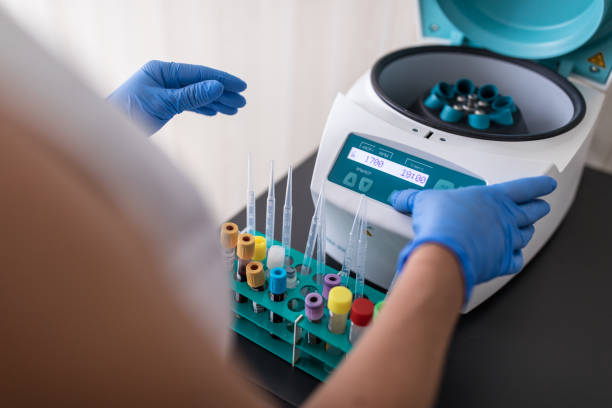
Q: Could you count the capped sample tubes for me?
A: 11